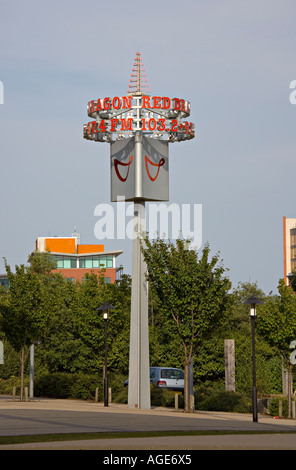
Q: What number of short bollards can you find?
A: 8